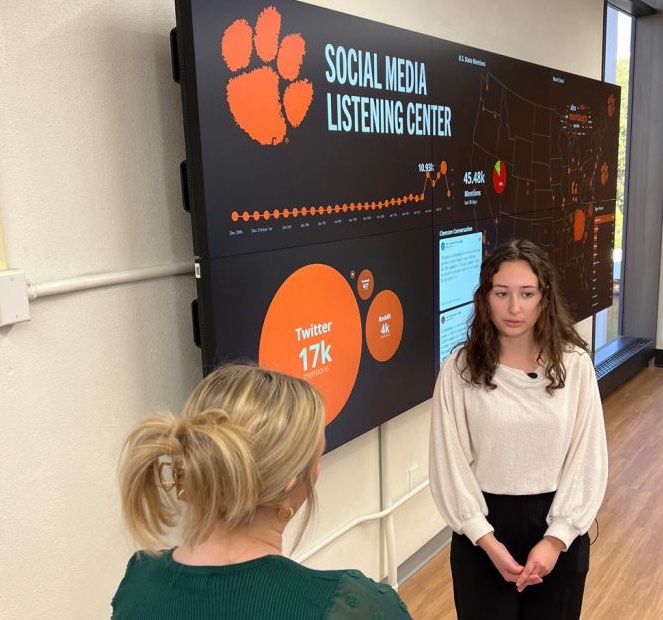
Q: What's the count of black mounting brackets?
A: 3